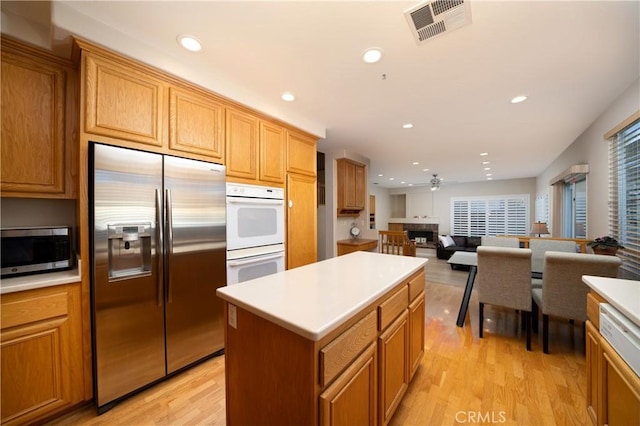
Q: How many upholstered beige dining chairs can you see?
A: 4